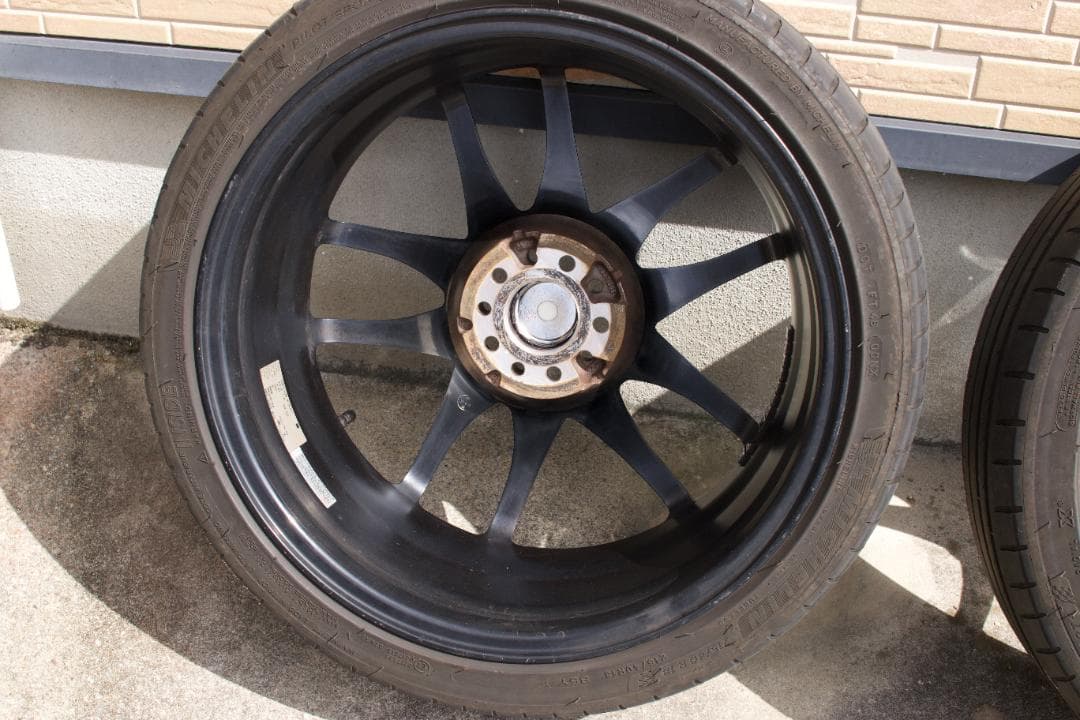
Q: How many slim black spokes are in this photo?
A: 10